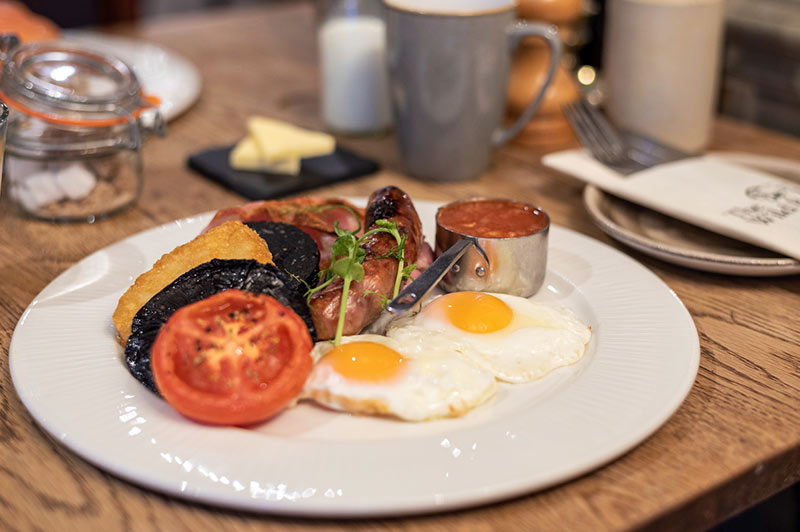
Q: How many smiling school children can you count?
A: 0